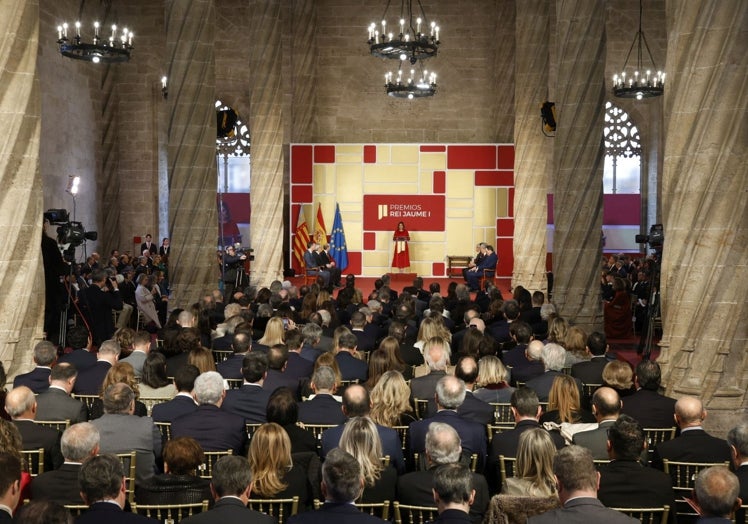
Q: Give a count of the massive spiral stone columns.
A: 6